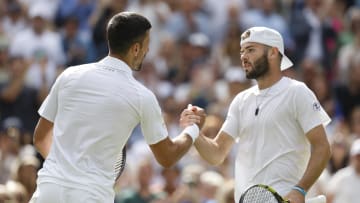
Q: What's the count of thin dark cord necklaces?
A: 1